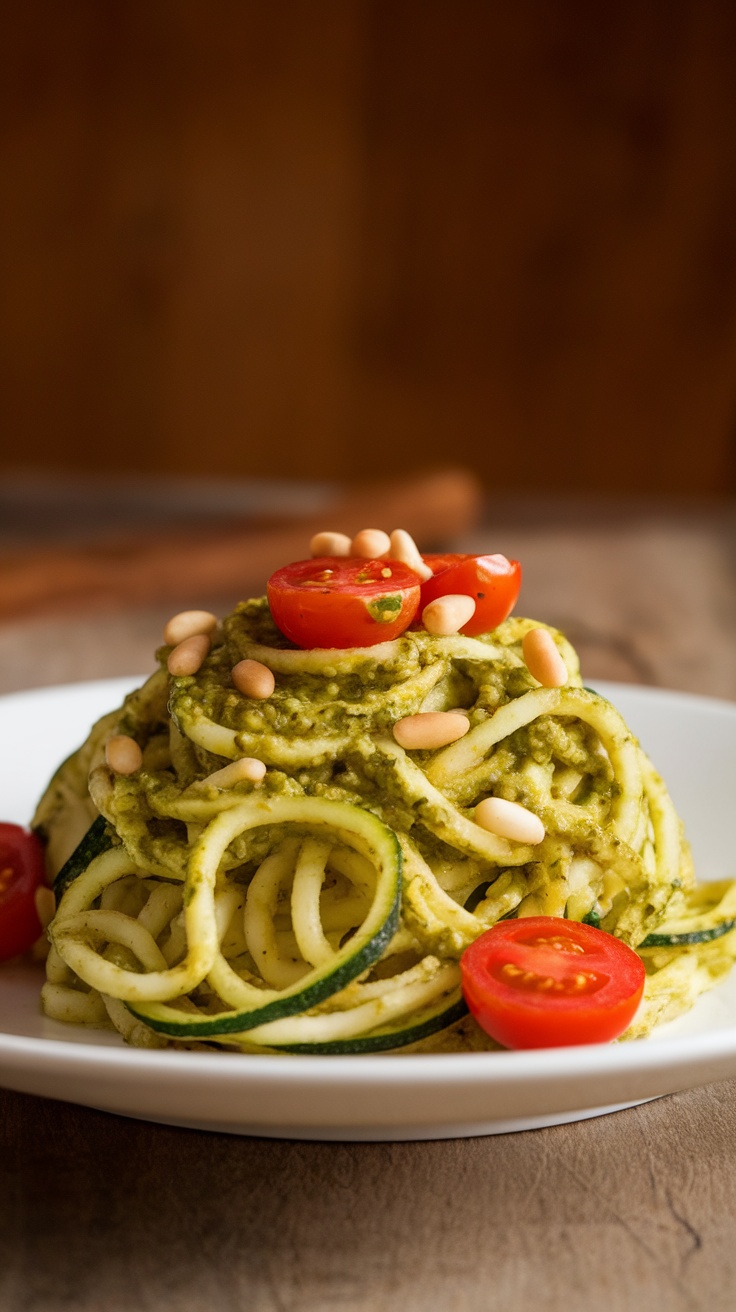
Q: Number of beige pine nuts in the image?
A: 12